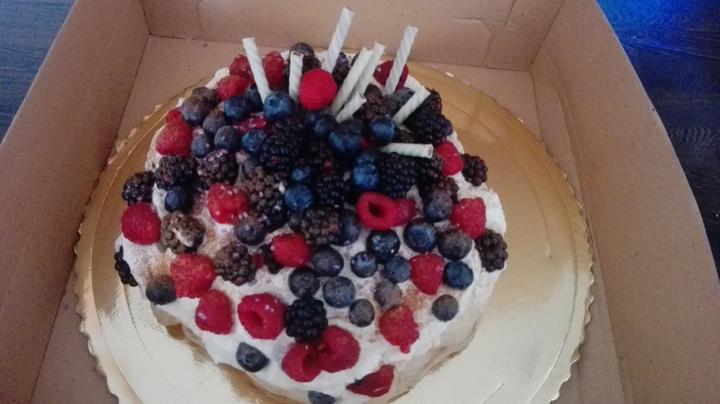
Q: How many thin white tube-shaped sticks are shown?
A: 9